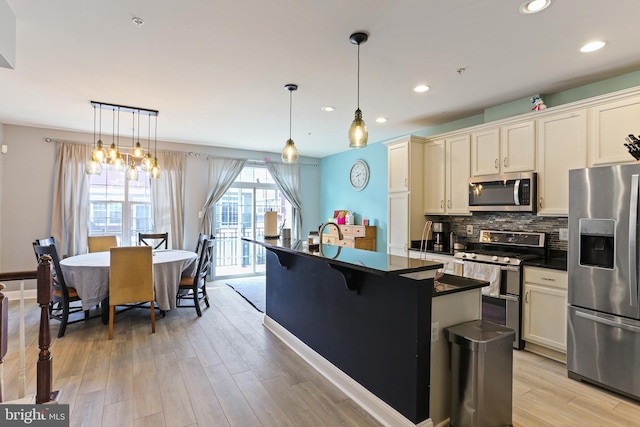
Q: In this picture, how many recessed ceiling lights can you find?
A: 5